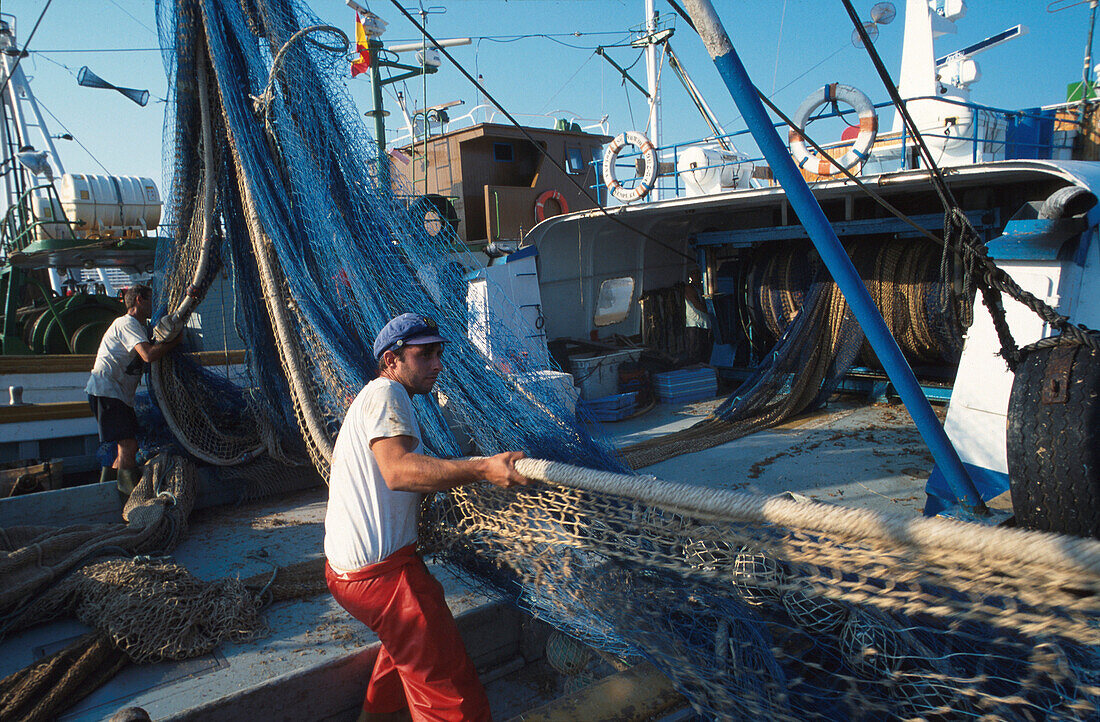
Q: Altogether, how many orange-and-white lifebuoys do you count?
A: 3